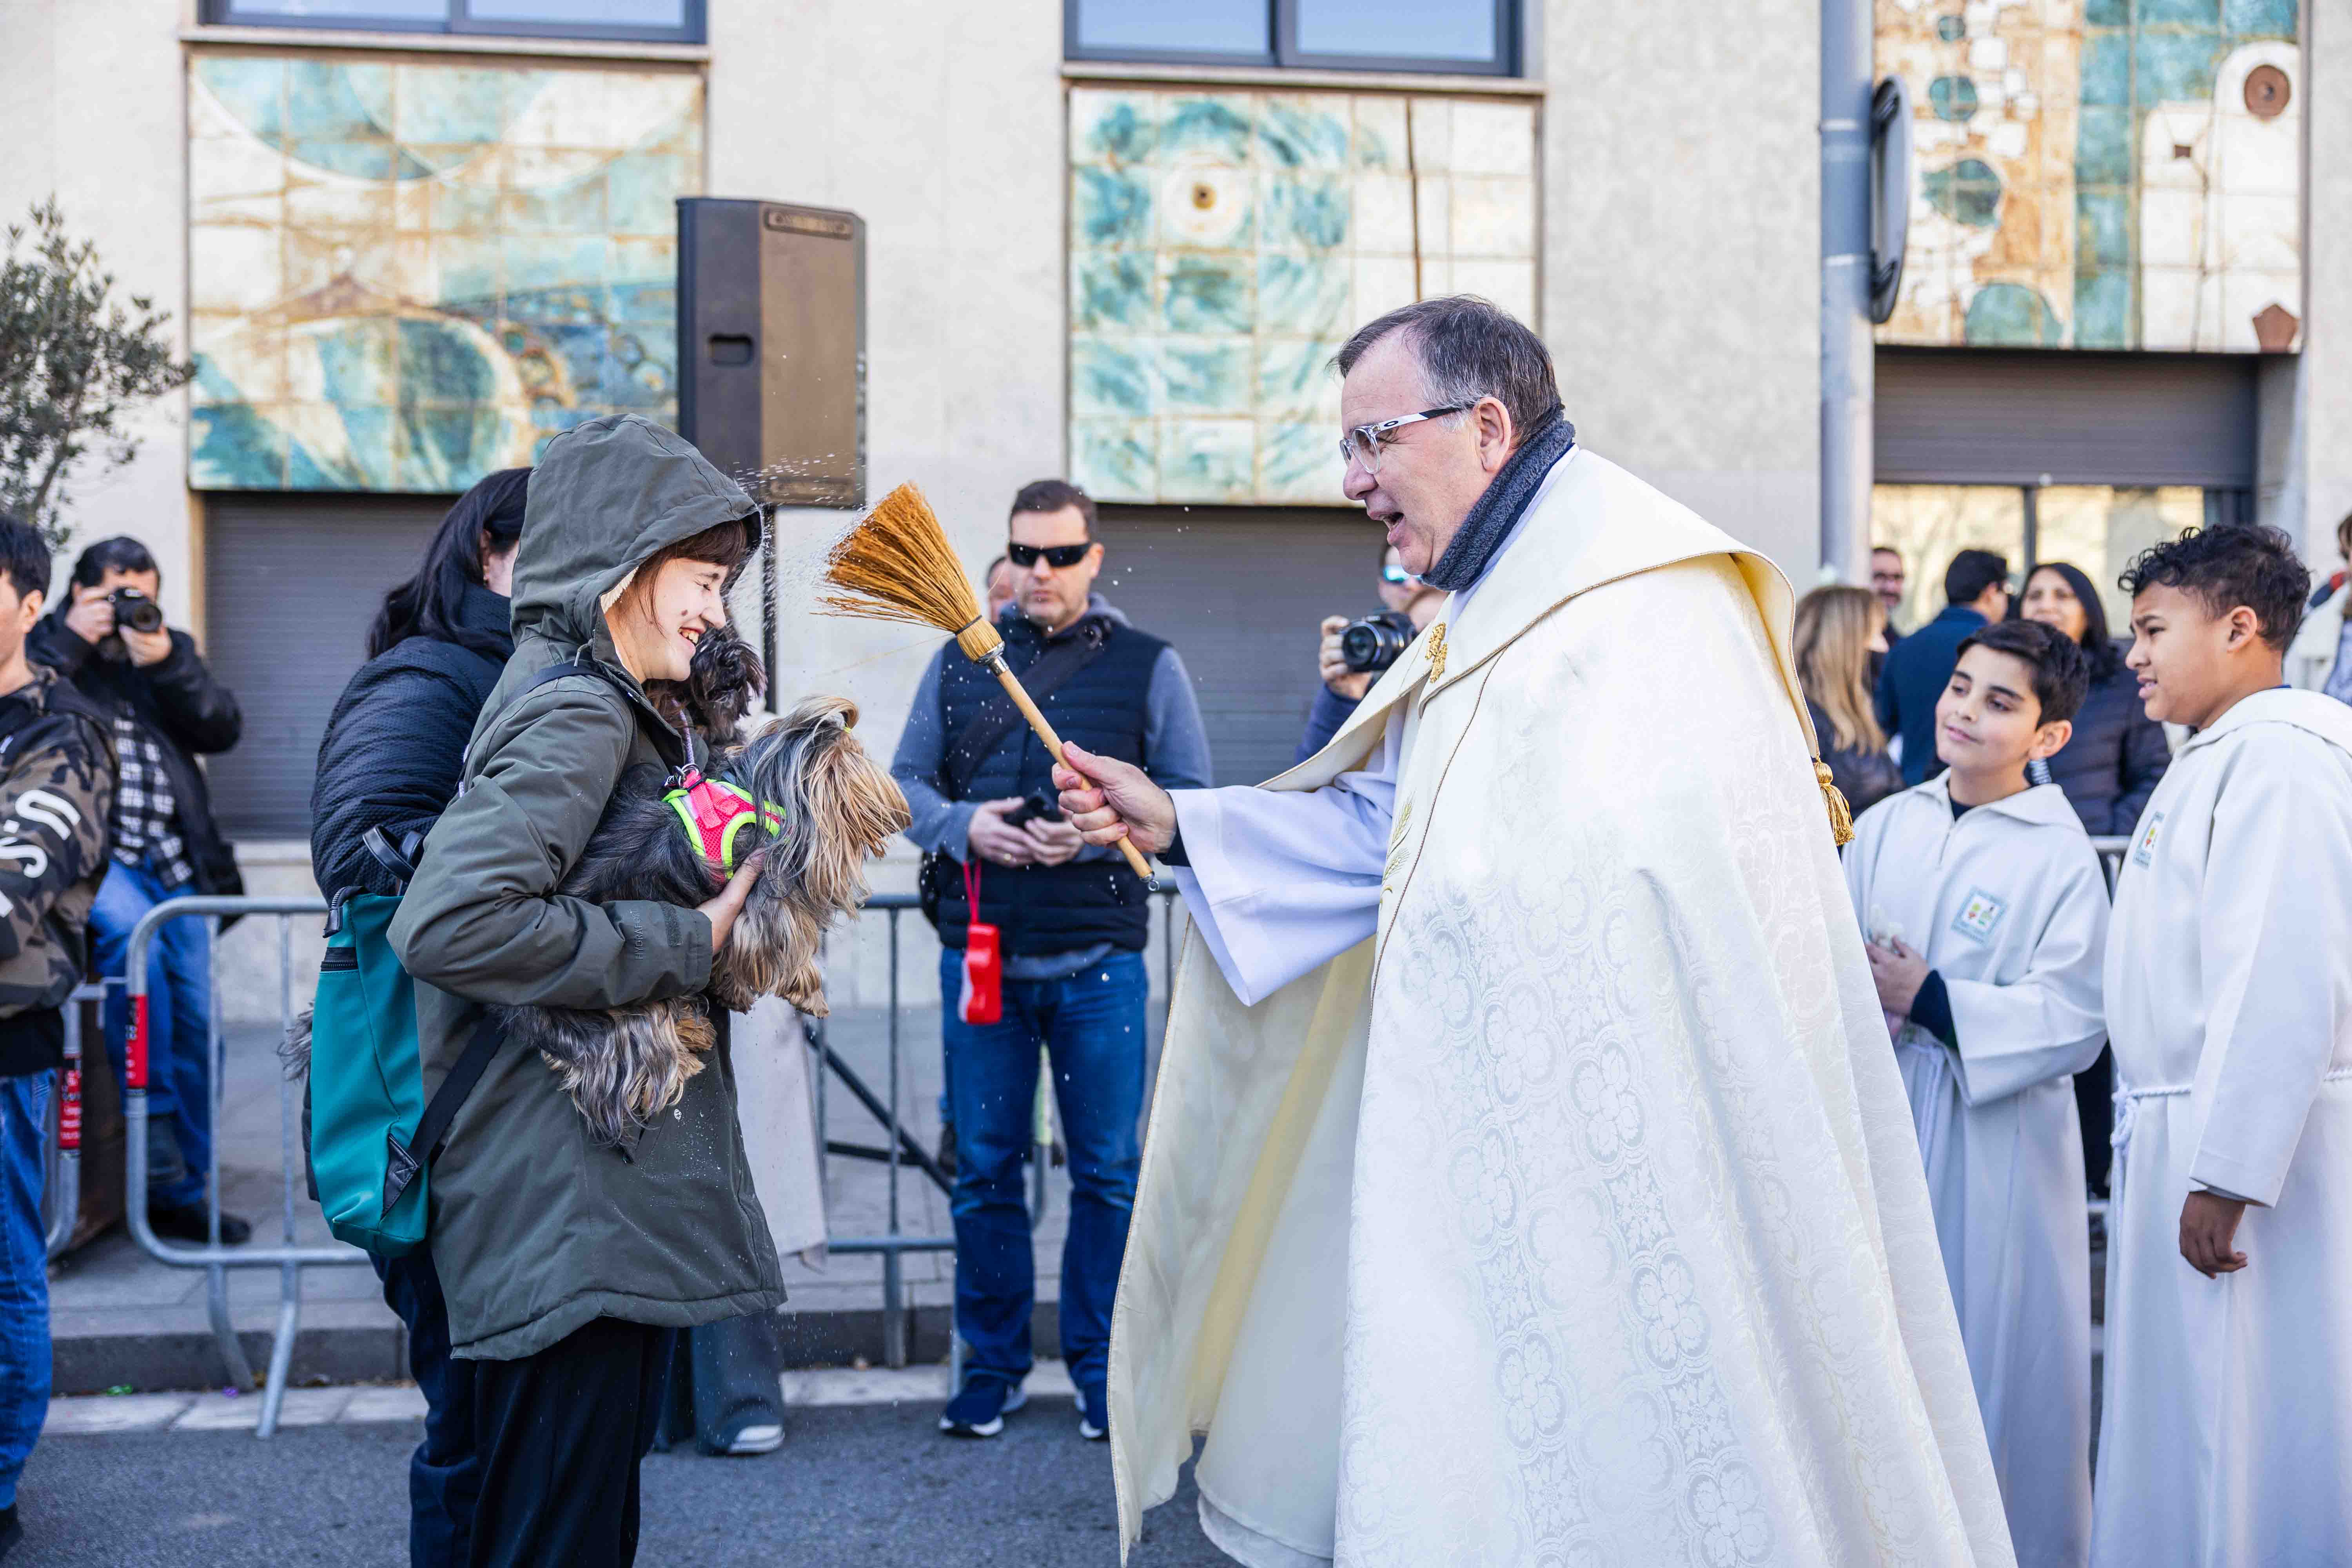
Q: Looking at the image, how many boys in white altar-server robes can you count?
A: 2